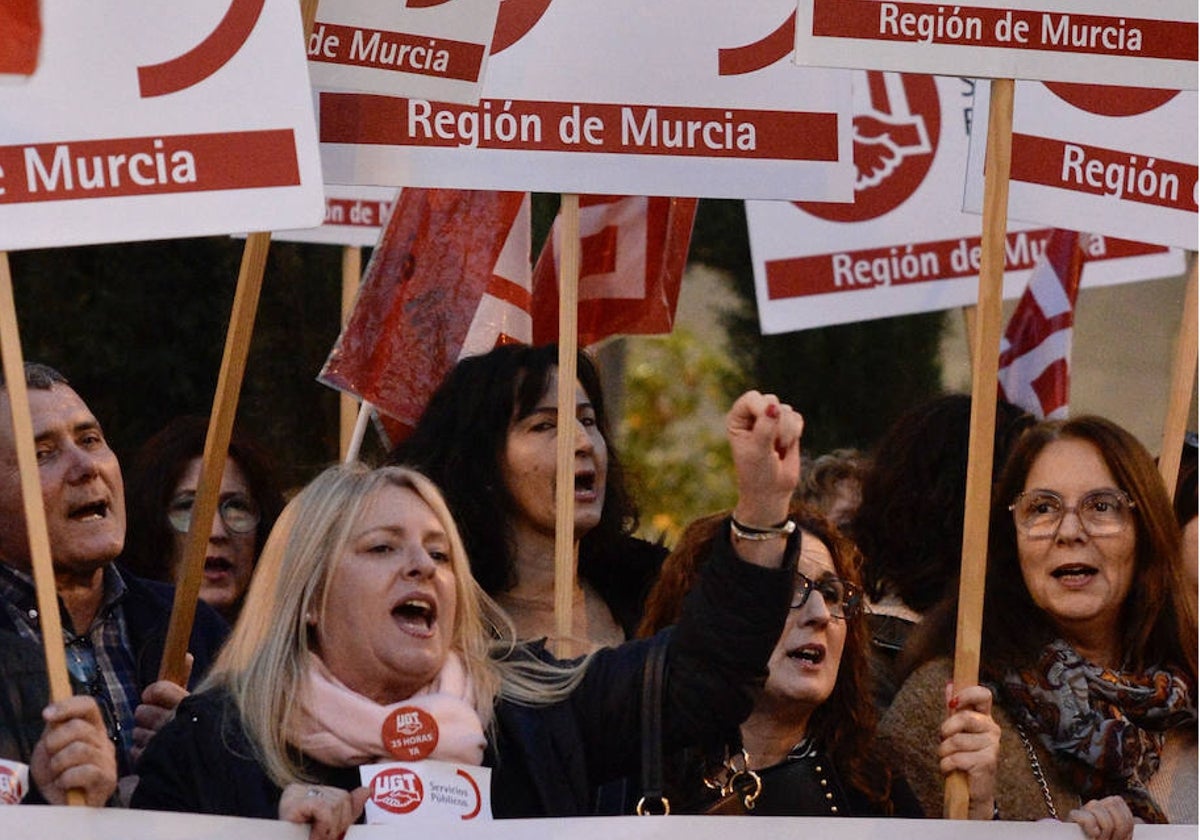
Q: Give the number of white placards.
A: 7